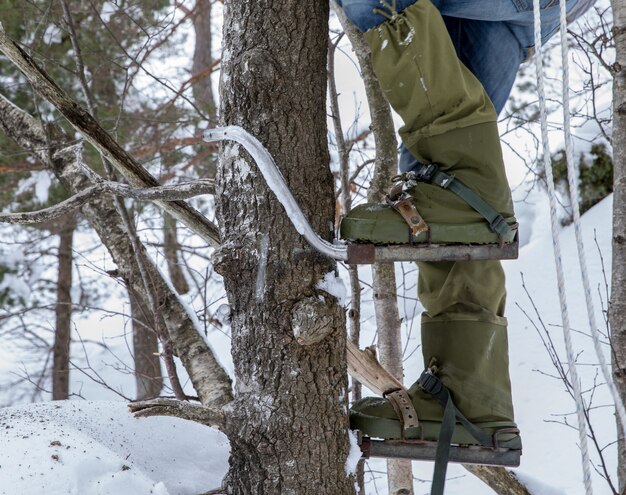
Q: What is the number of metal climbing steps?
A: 2